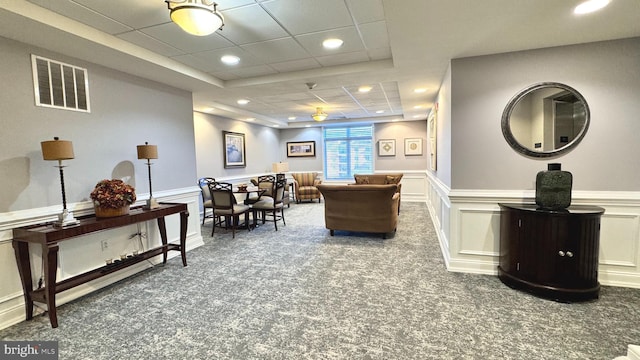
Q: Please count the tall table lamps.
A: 2